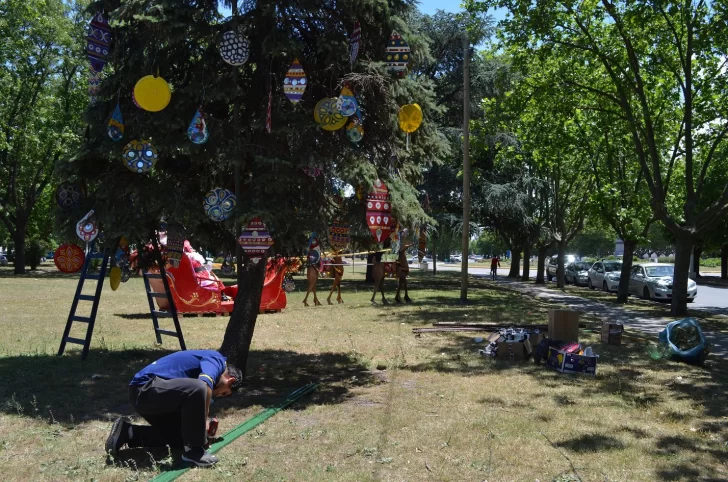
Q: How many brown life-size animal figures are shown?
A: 2